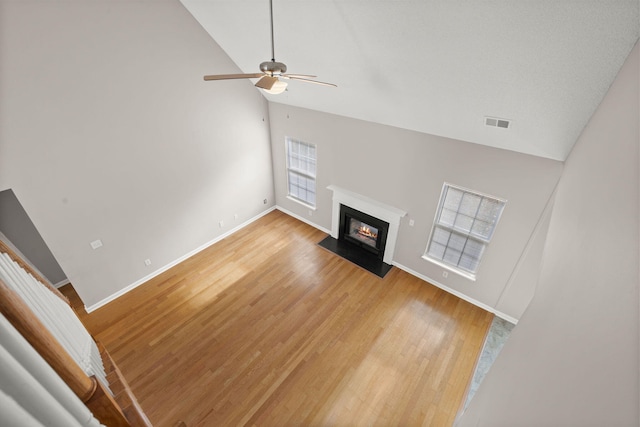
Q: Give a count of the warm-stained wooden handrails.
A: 2